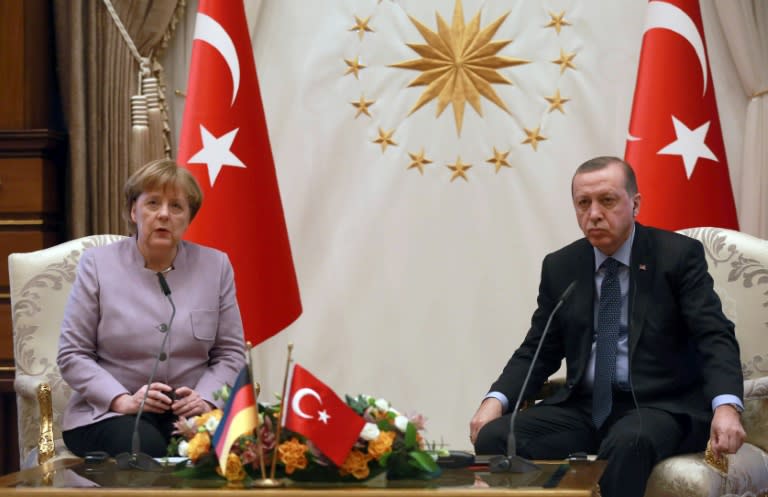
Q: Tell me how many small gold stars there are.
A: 11